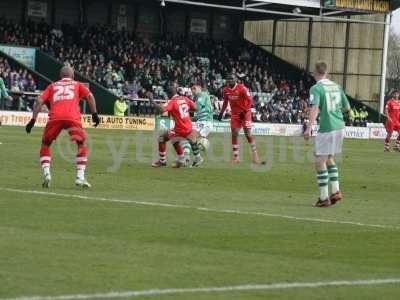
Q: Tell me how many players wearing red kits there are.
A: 4